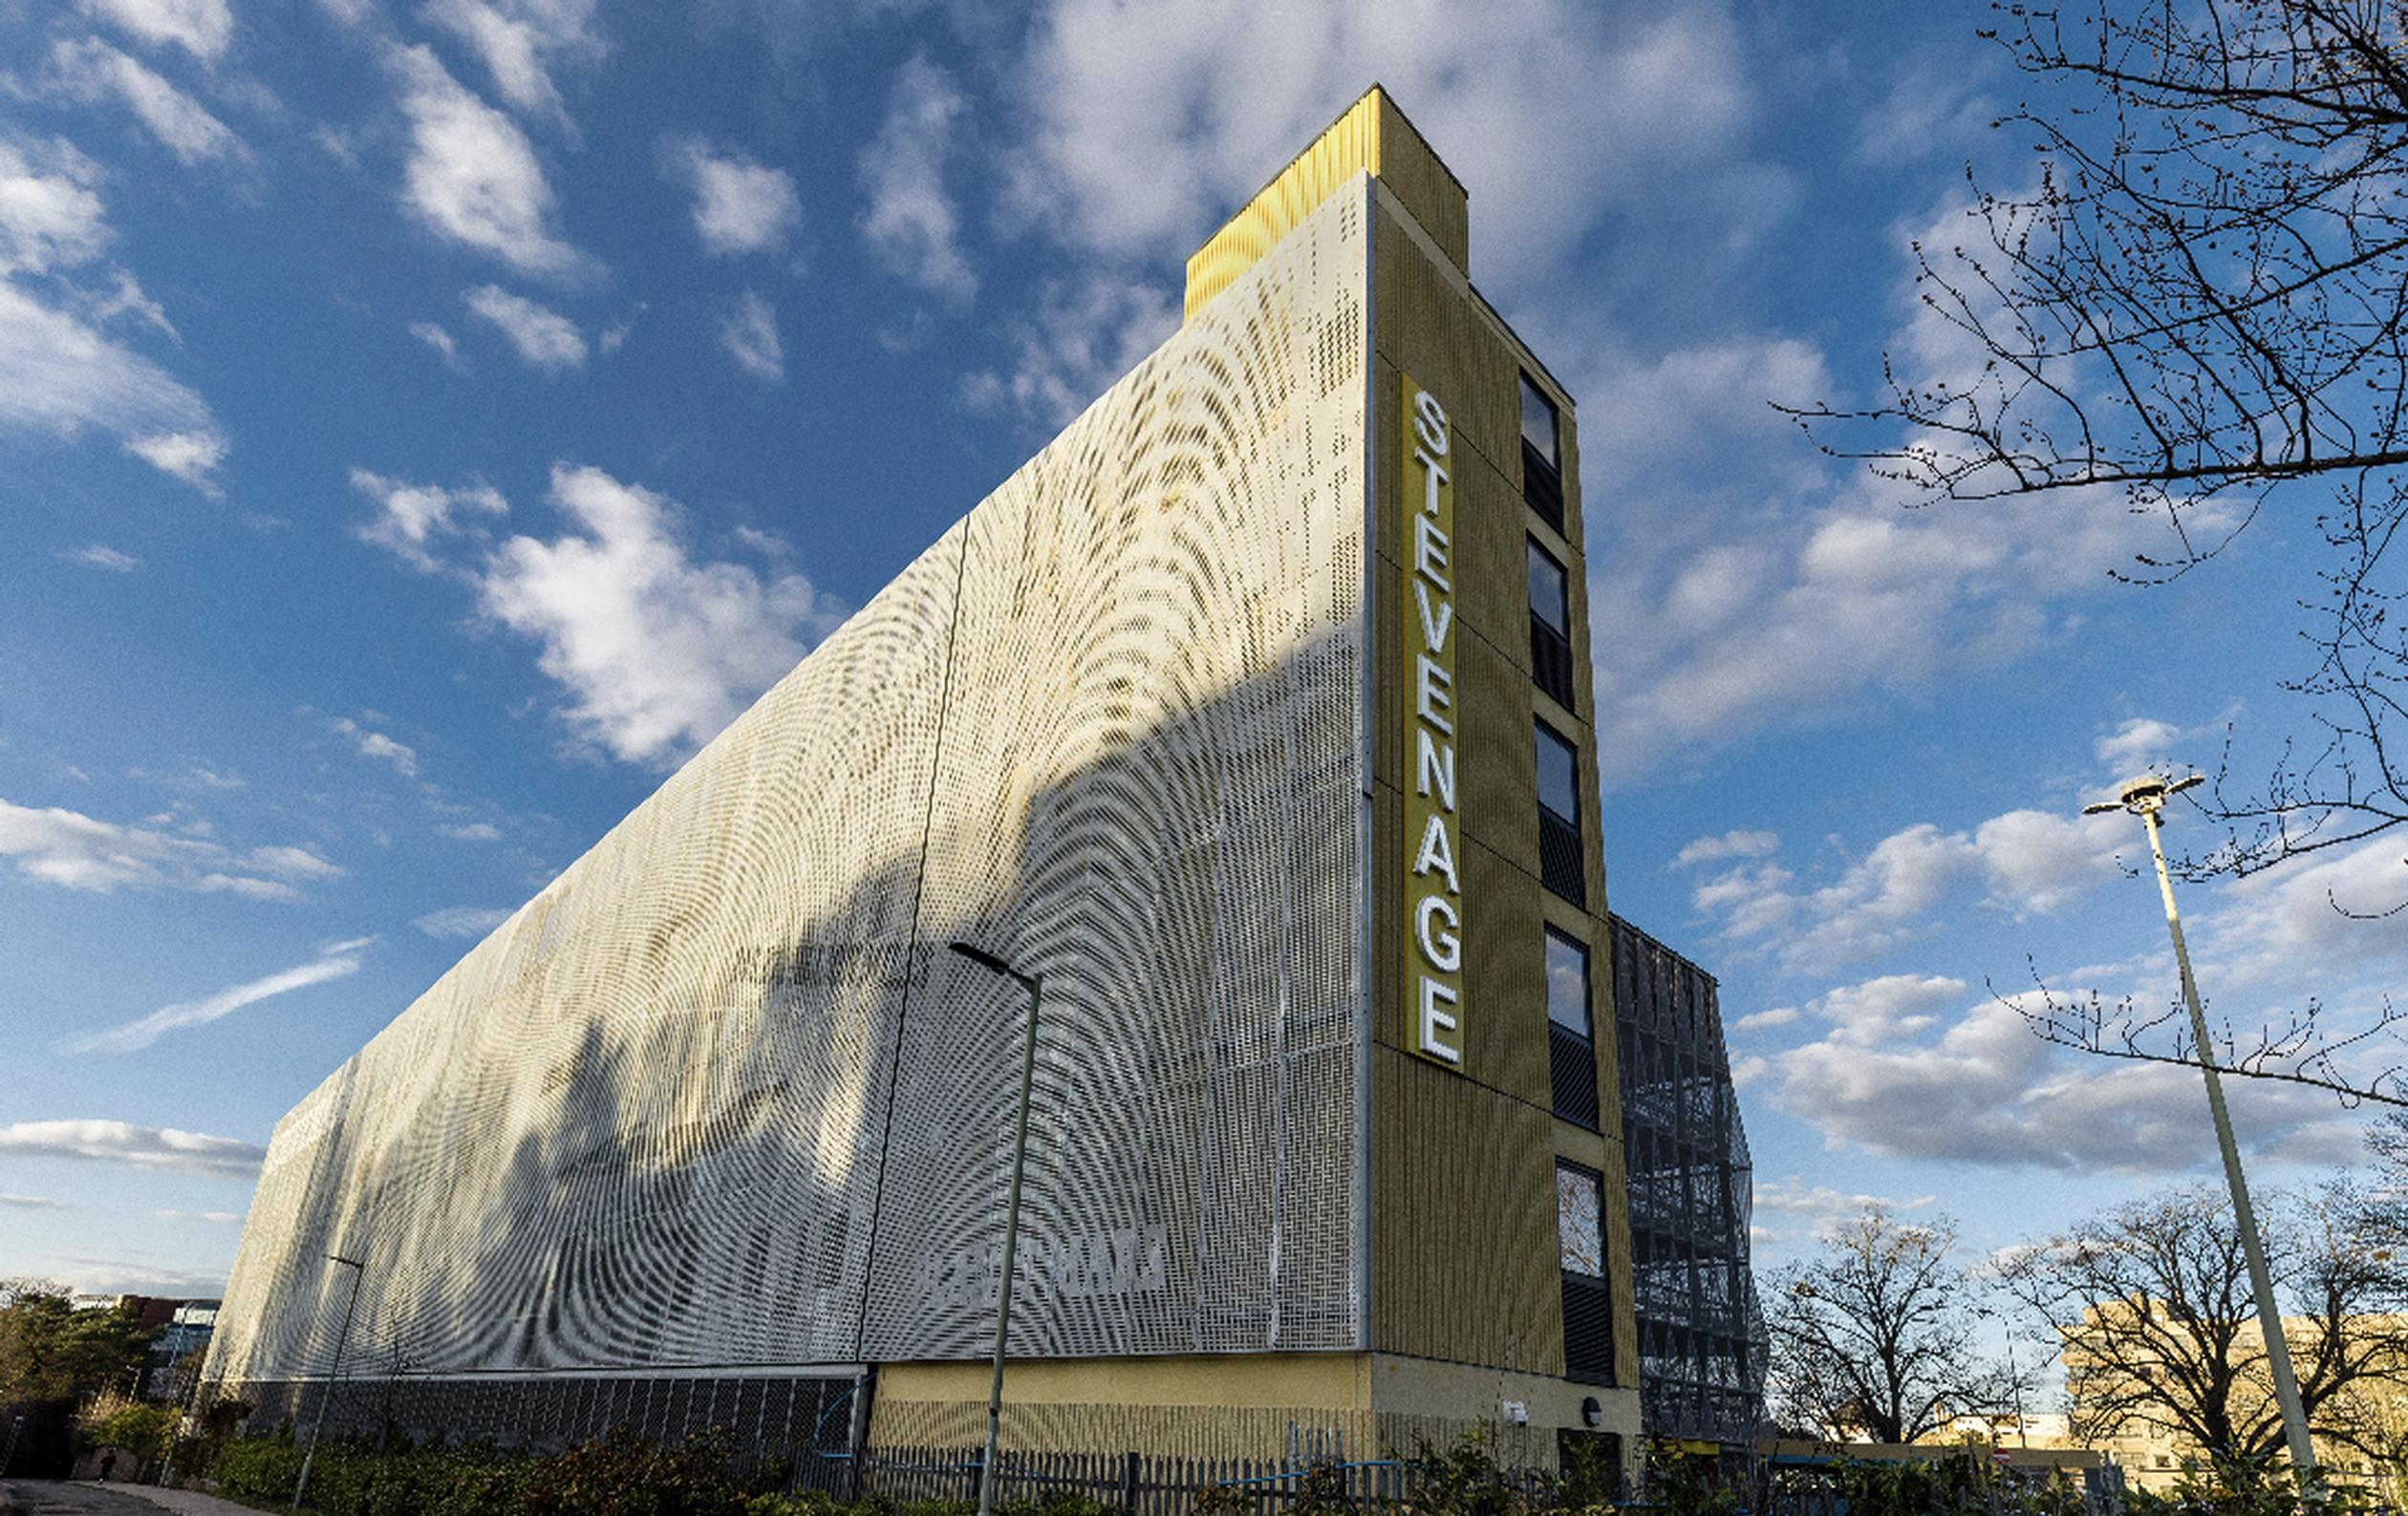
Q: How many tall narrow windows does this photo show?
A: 5